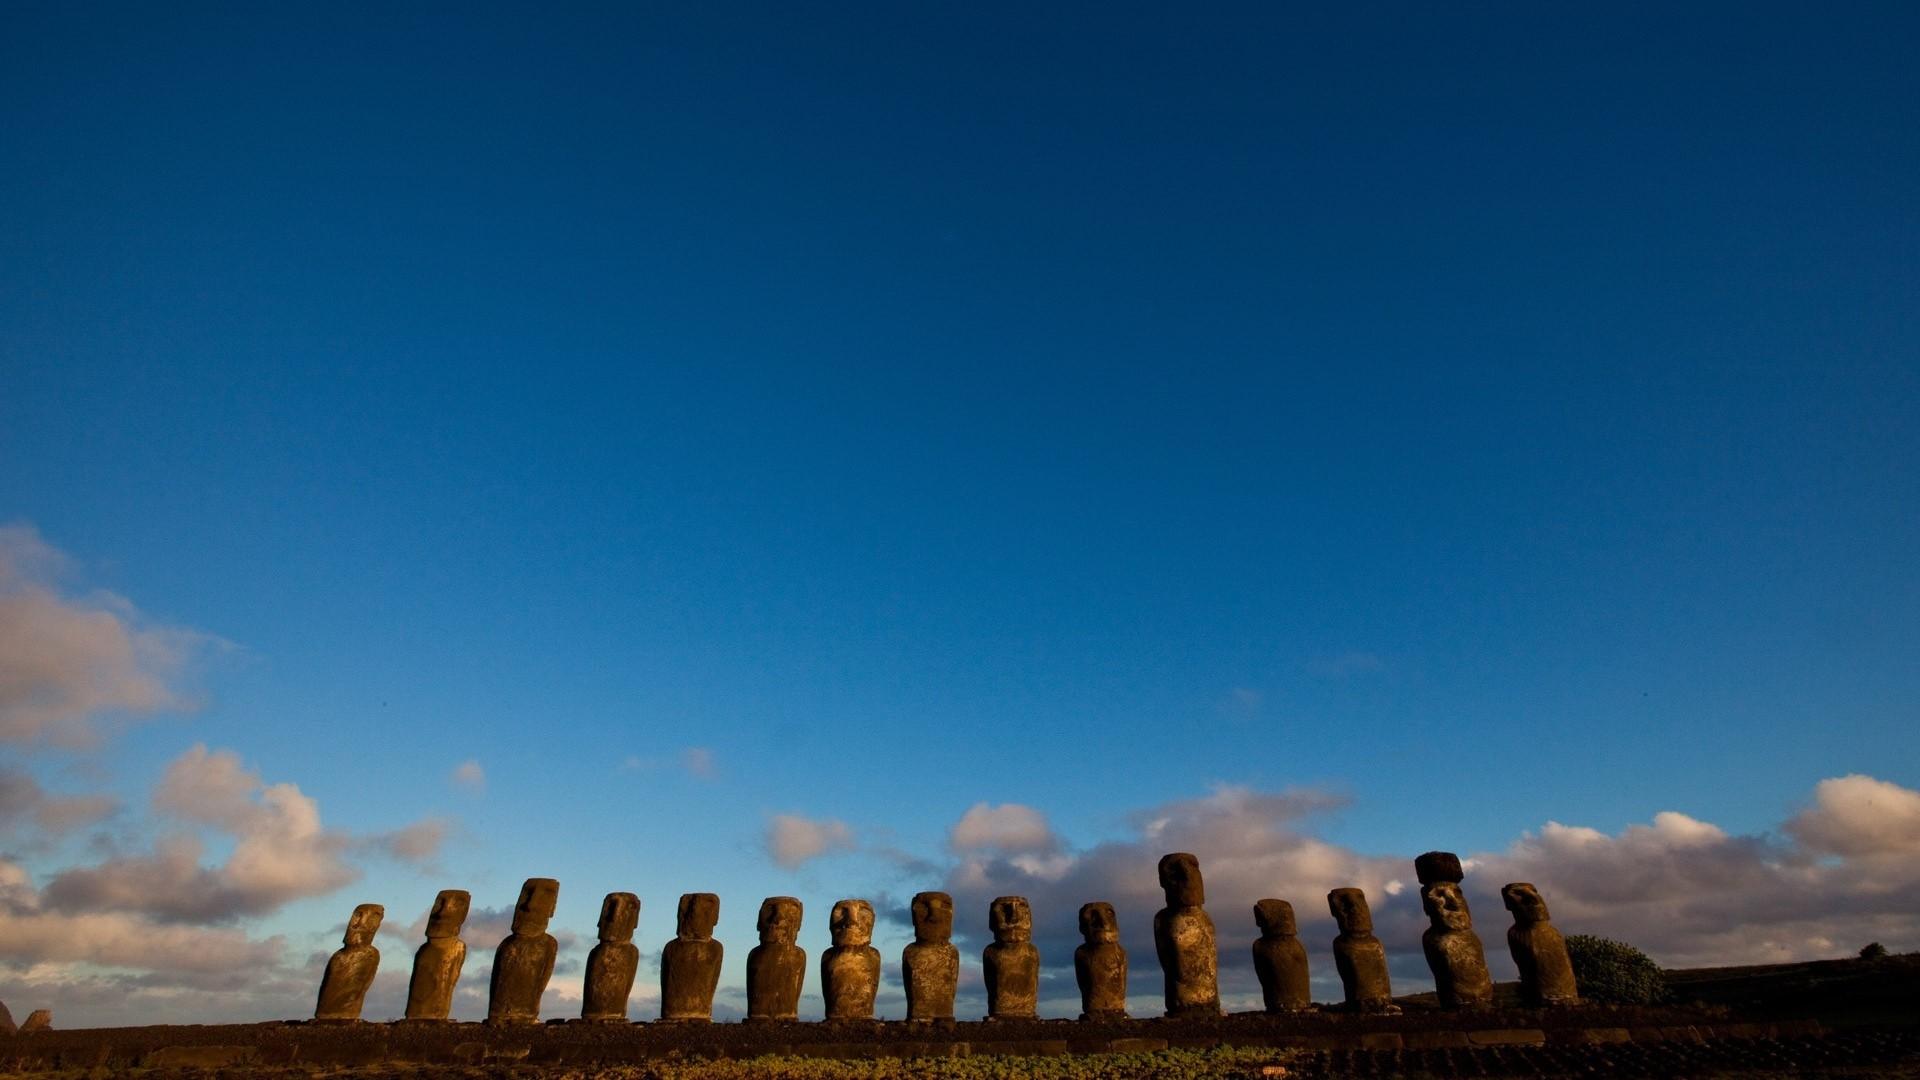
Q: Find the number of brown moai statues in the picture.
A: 15